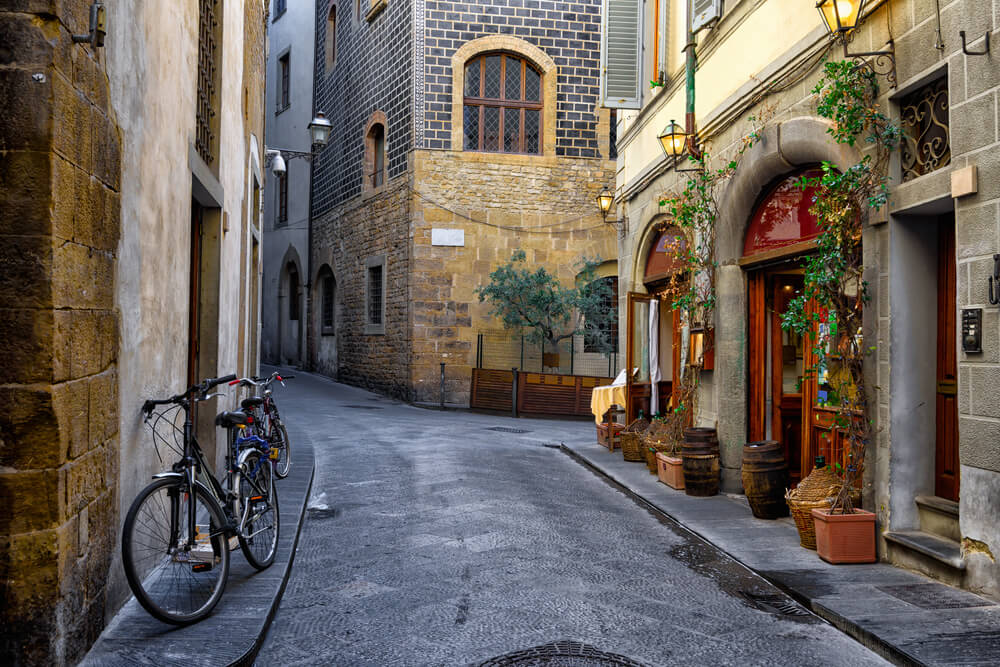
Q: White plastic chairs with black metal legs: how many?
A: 0